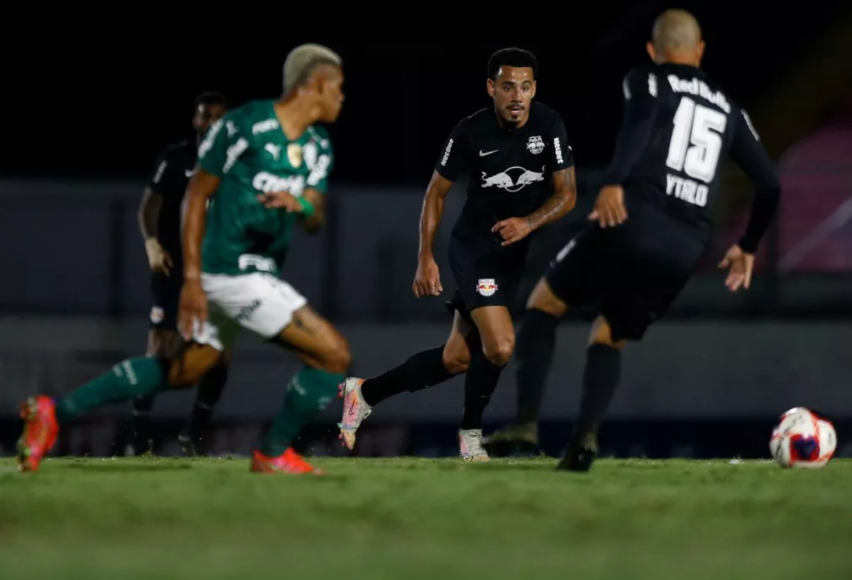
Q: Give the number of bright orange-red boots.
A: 2